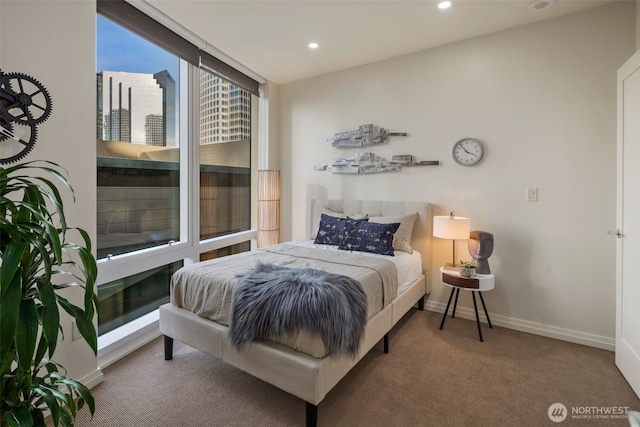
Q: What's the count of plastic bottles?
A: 0